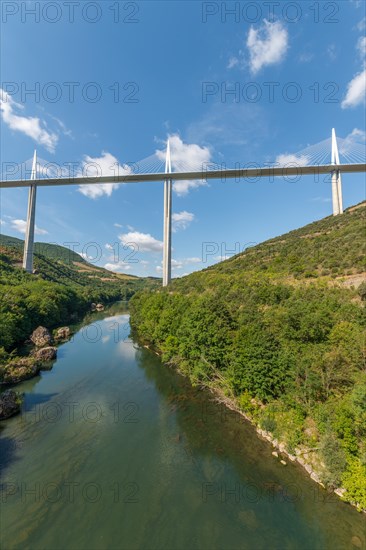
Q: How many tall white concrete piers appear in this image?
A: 3